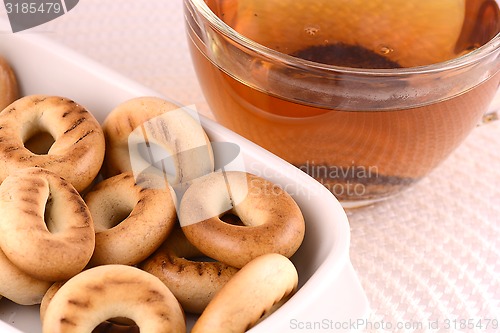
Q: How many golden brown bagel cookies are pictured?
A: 11